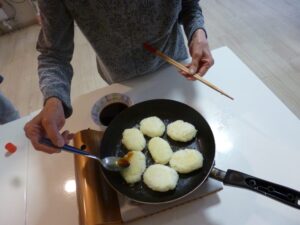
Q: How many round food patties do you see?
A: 7